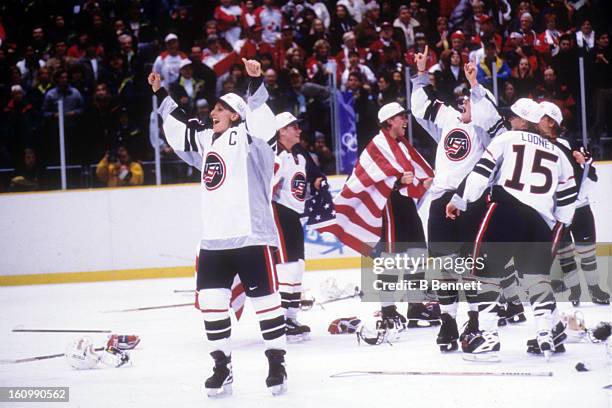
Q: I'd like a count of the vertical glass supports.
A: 6